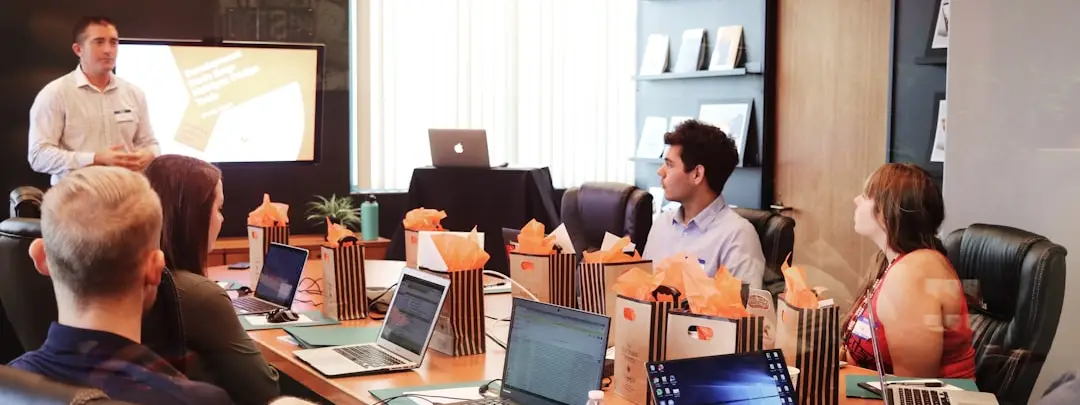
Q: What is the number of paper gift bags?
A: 9